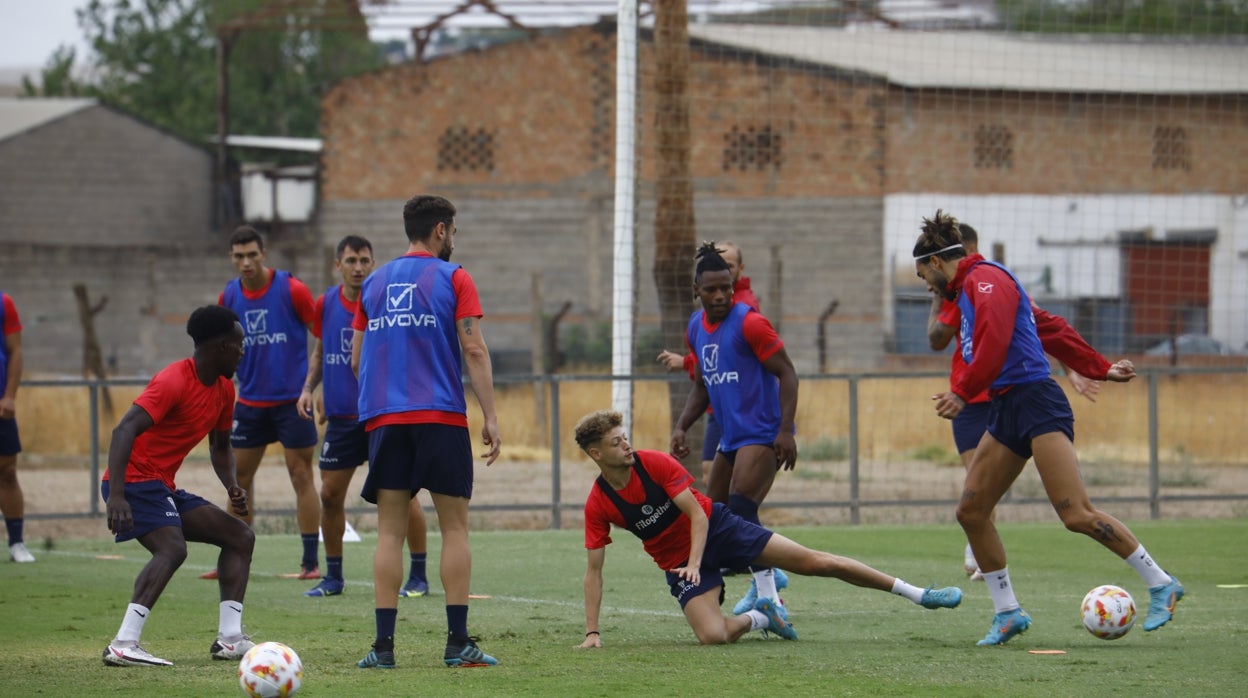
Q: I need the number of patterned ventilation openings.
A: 4